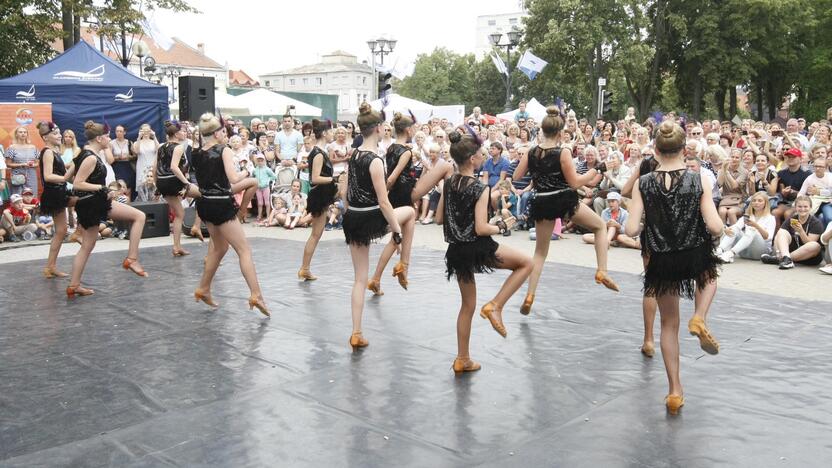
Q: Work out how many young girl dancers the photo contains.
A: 11